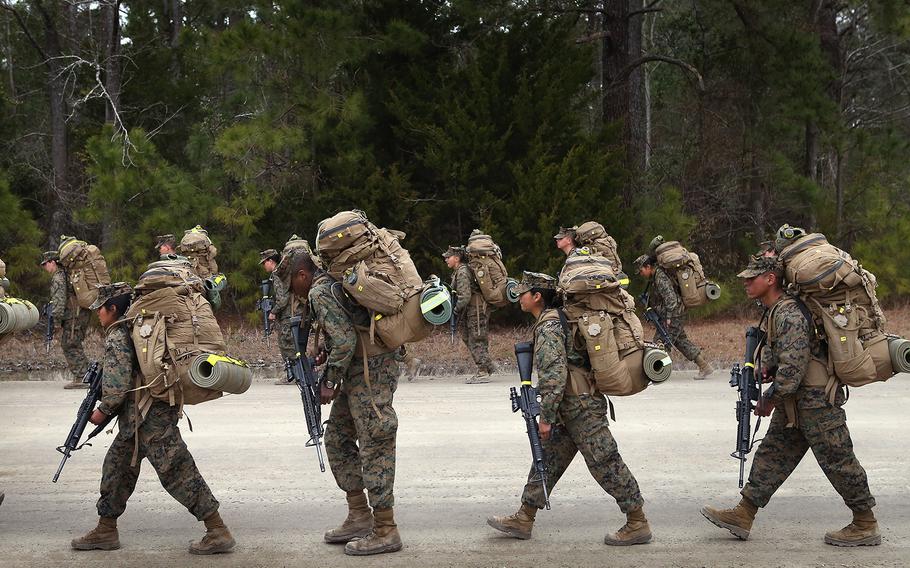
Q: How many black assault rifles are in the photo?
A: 8